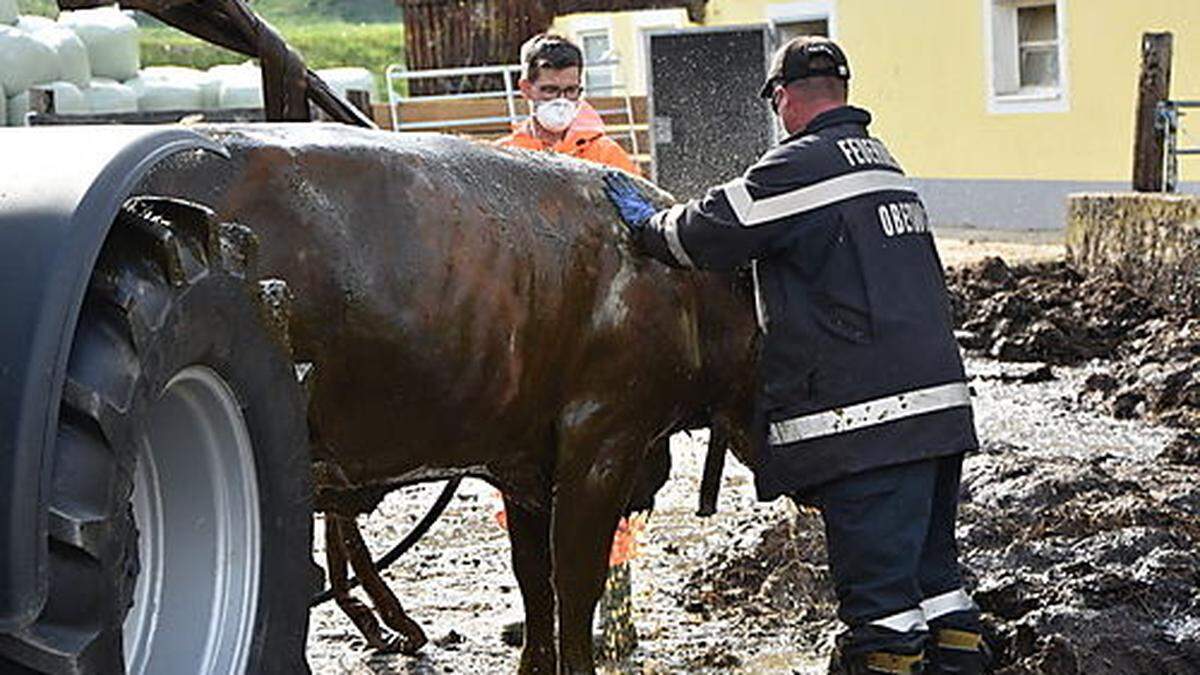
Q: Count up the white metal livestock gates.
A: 1